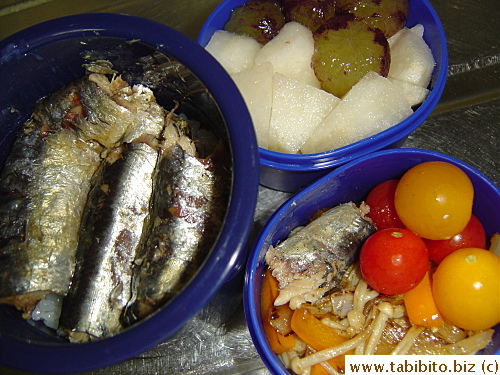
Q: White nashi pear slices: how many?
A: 7